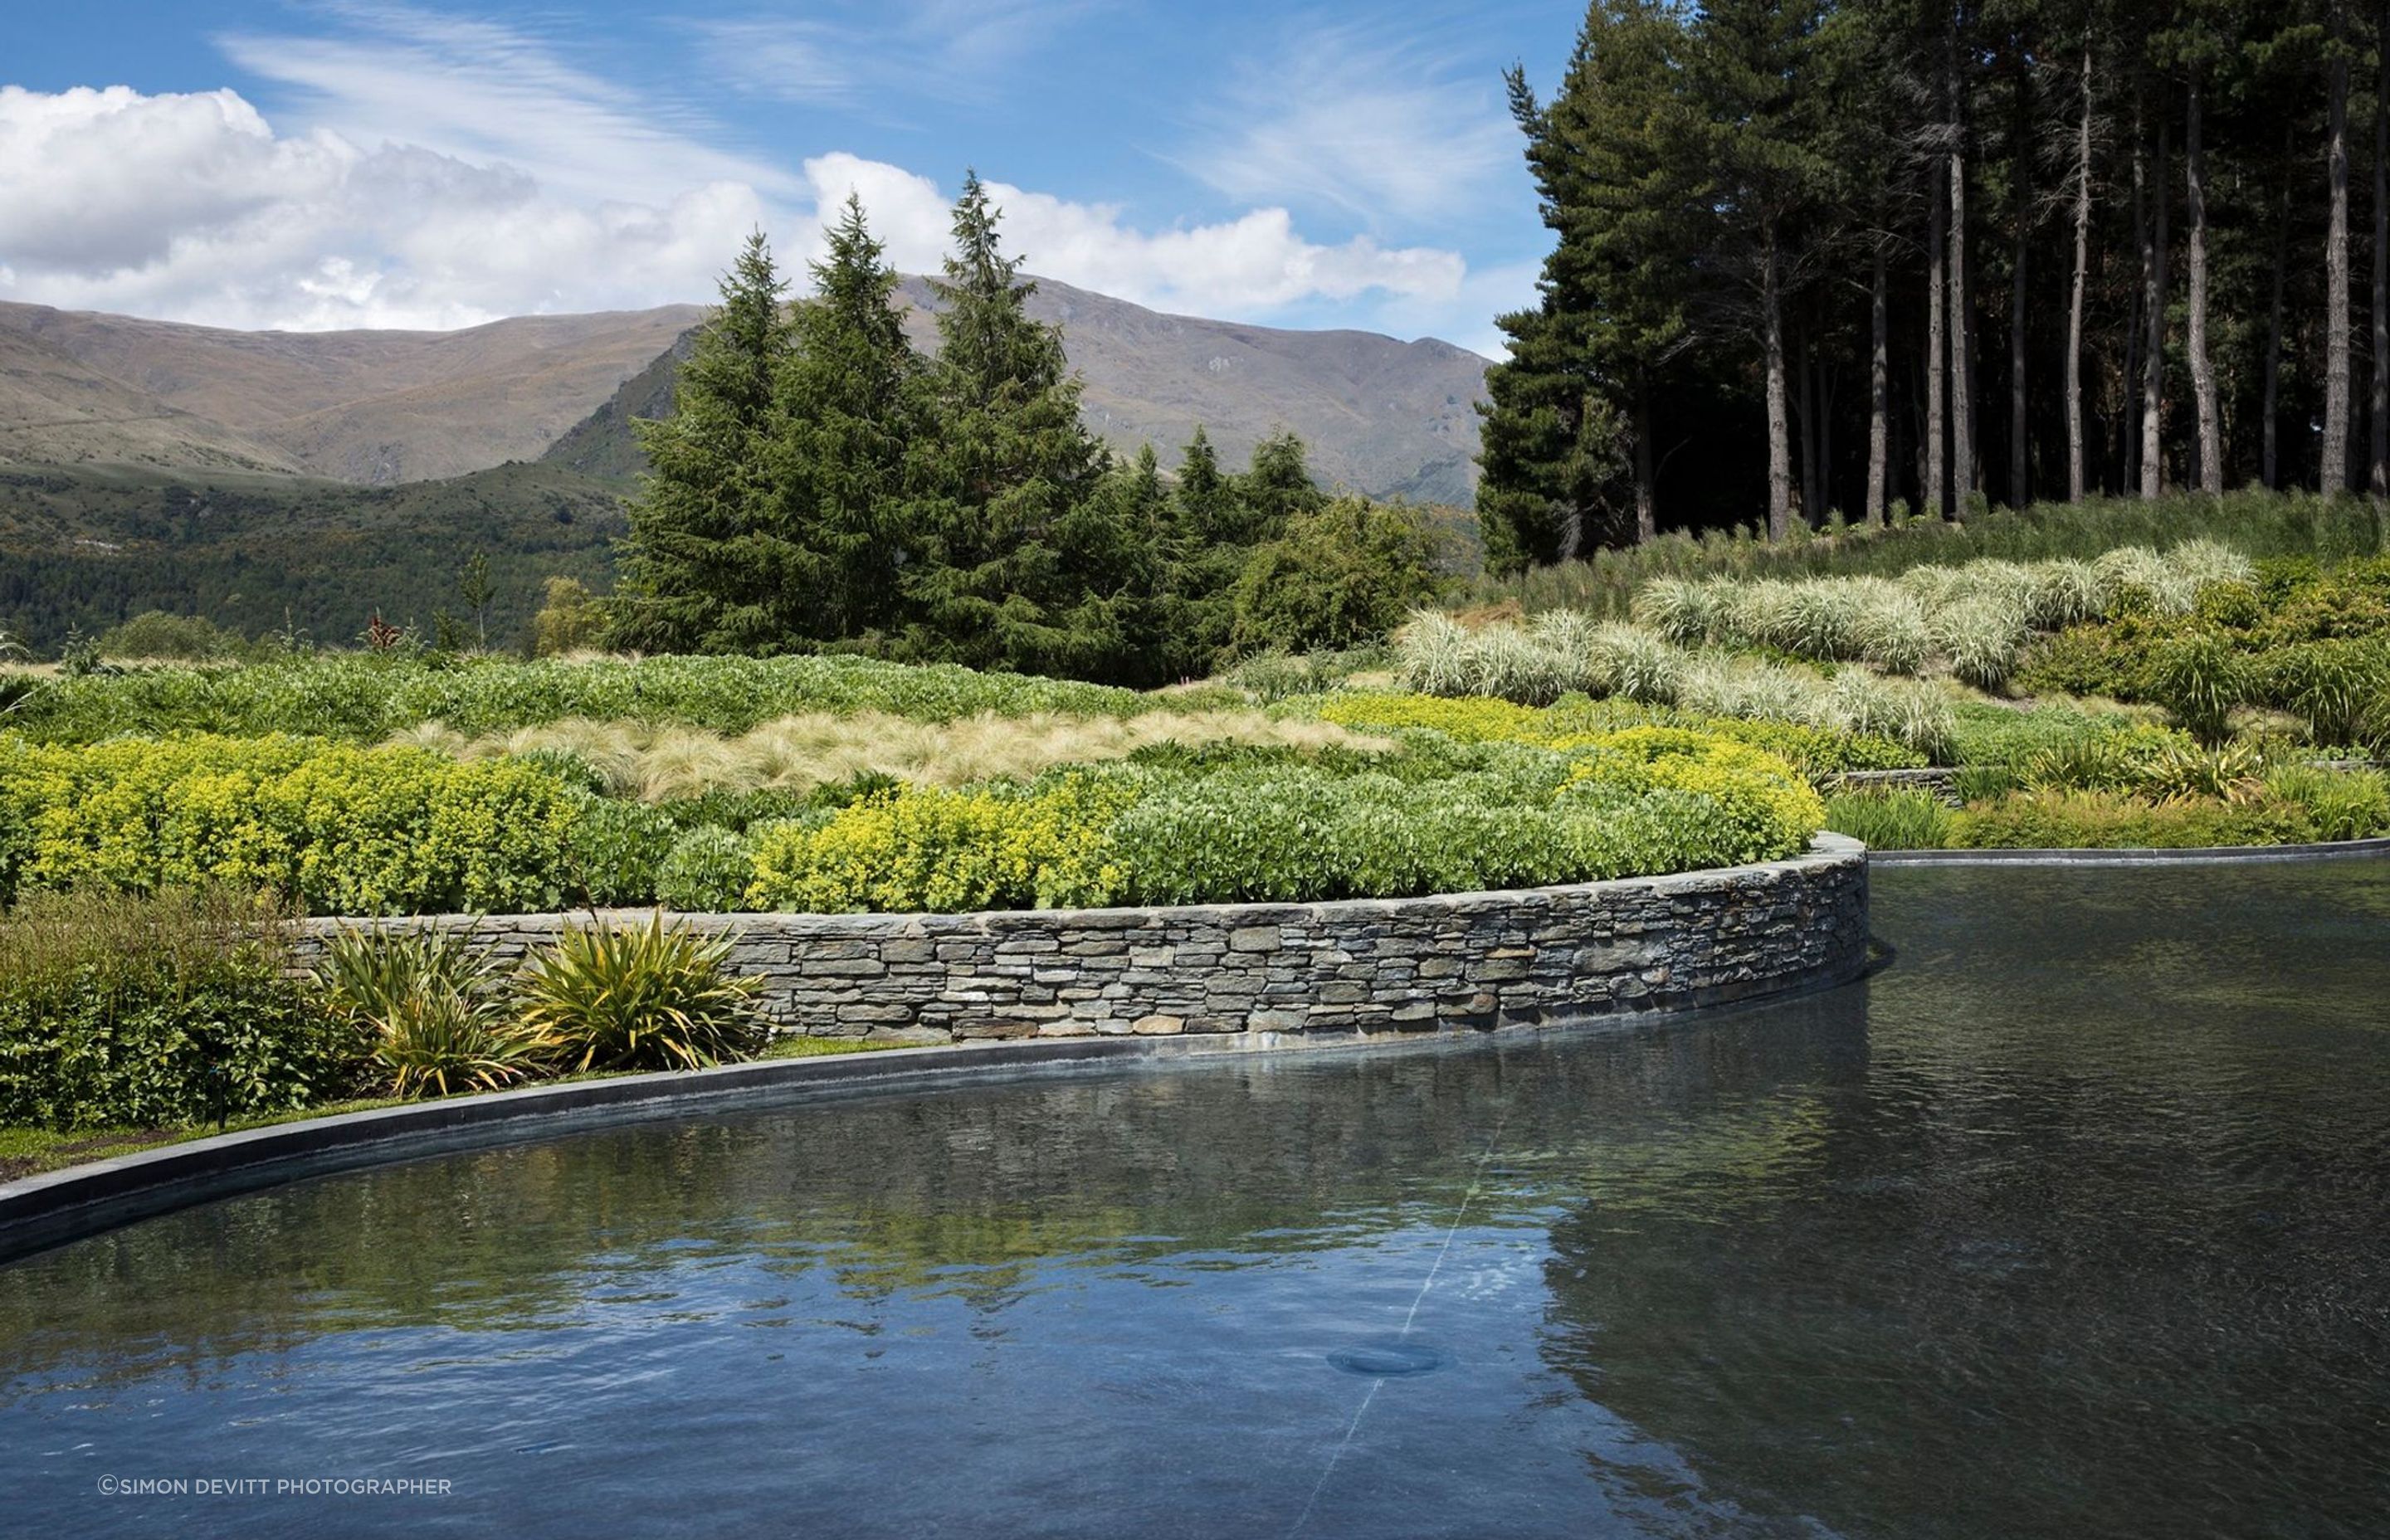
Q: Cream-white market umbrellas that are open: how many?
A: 0